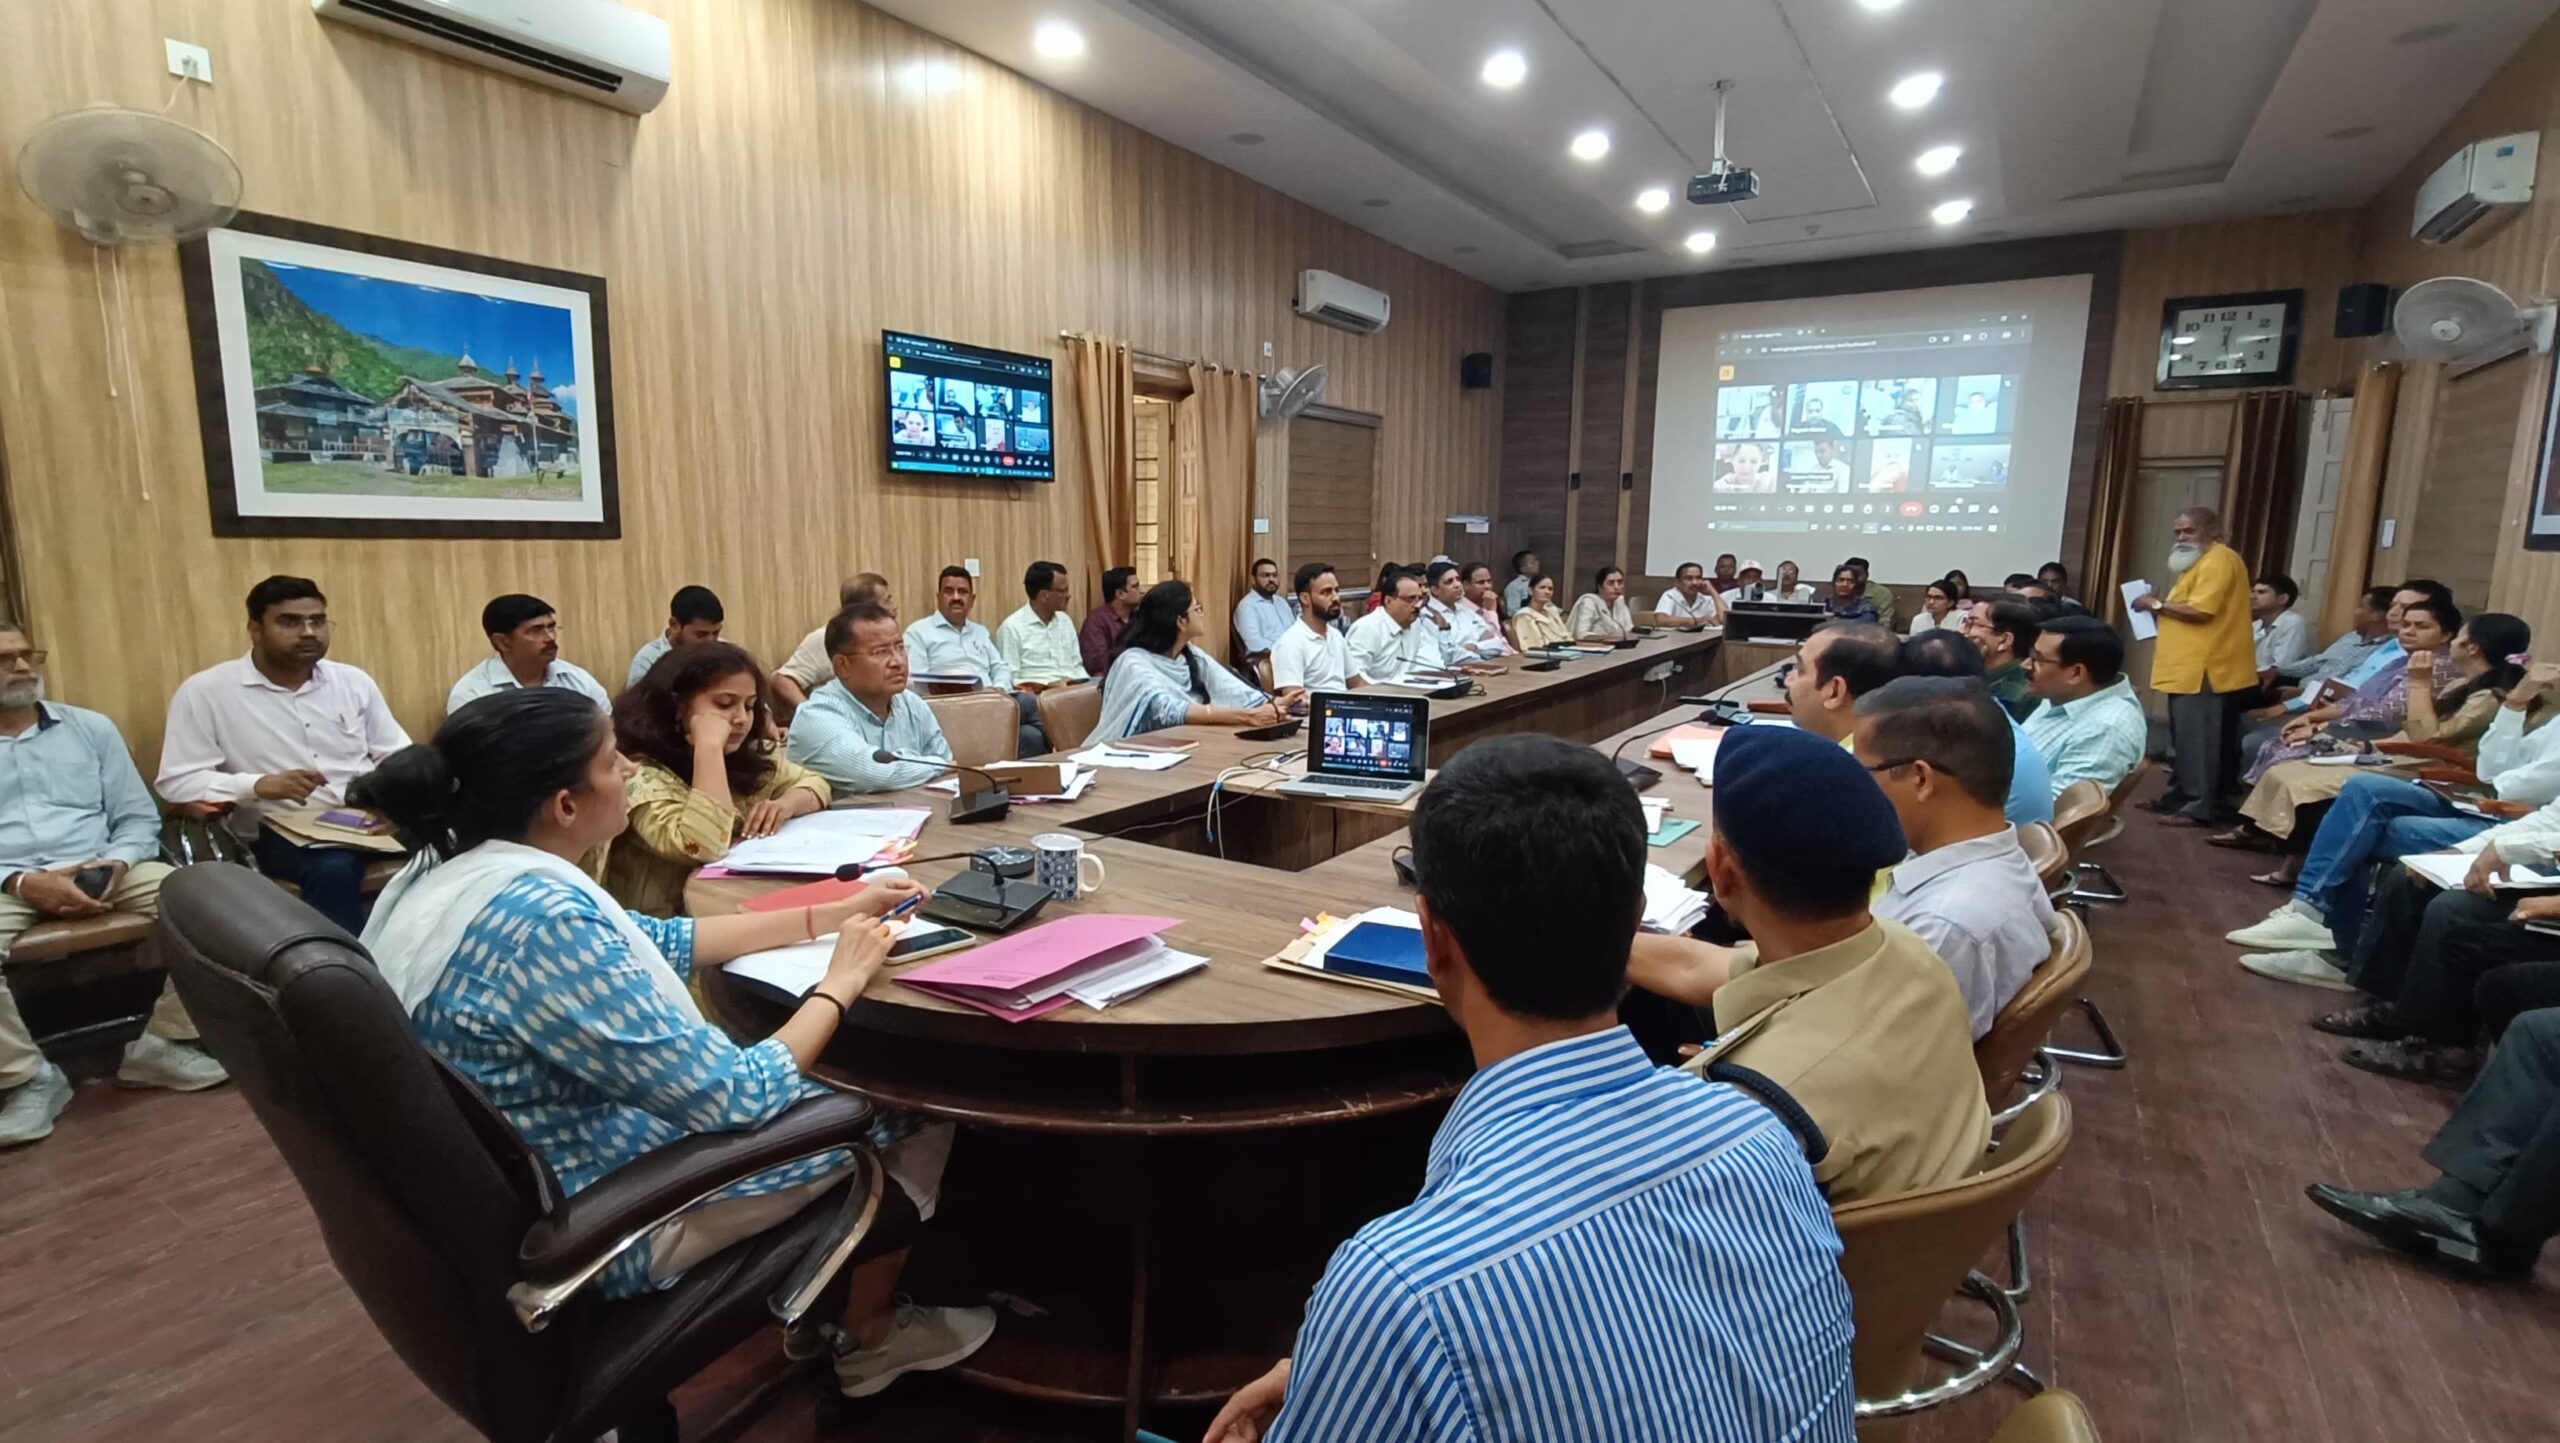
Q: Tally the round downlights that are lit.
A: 9